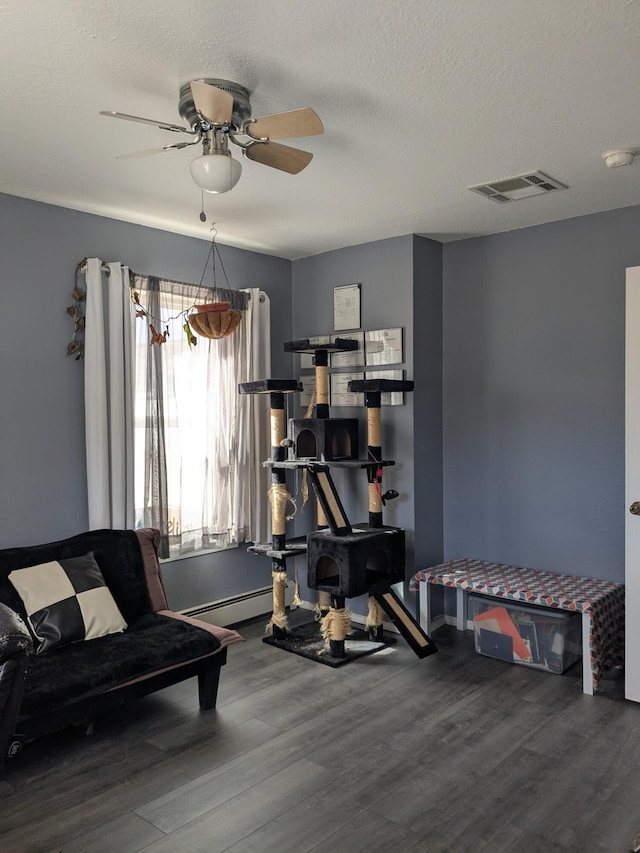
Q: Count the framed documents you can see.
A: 7